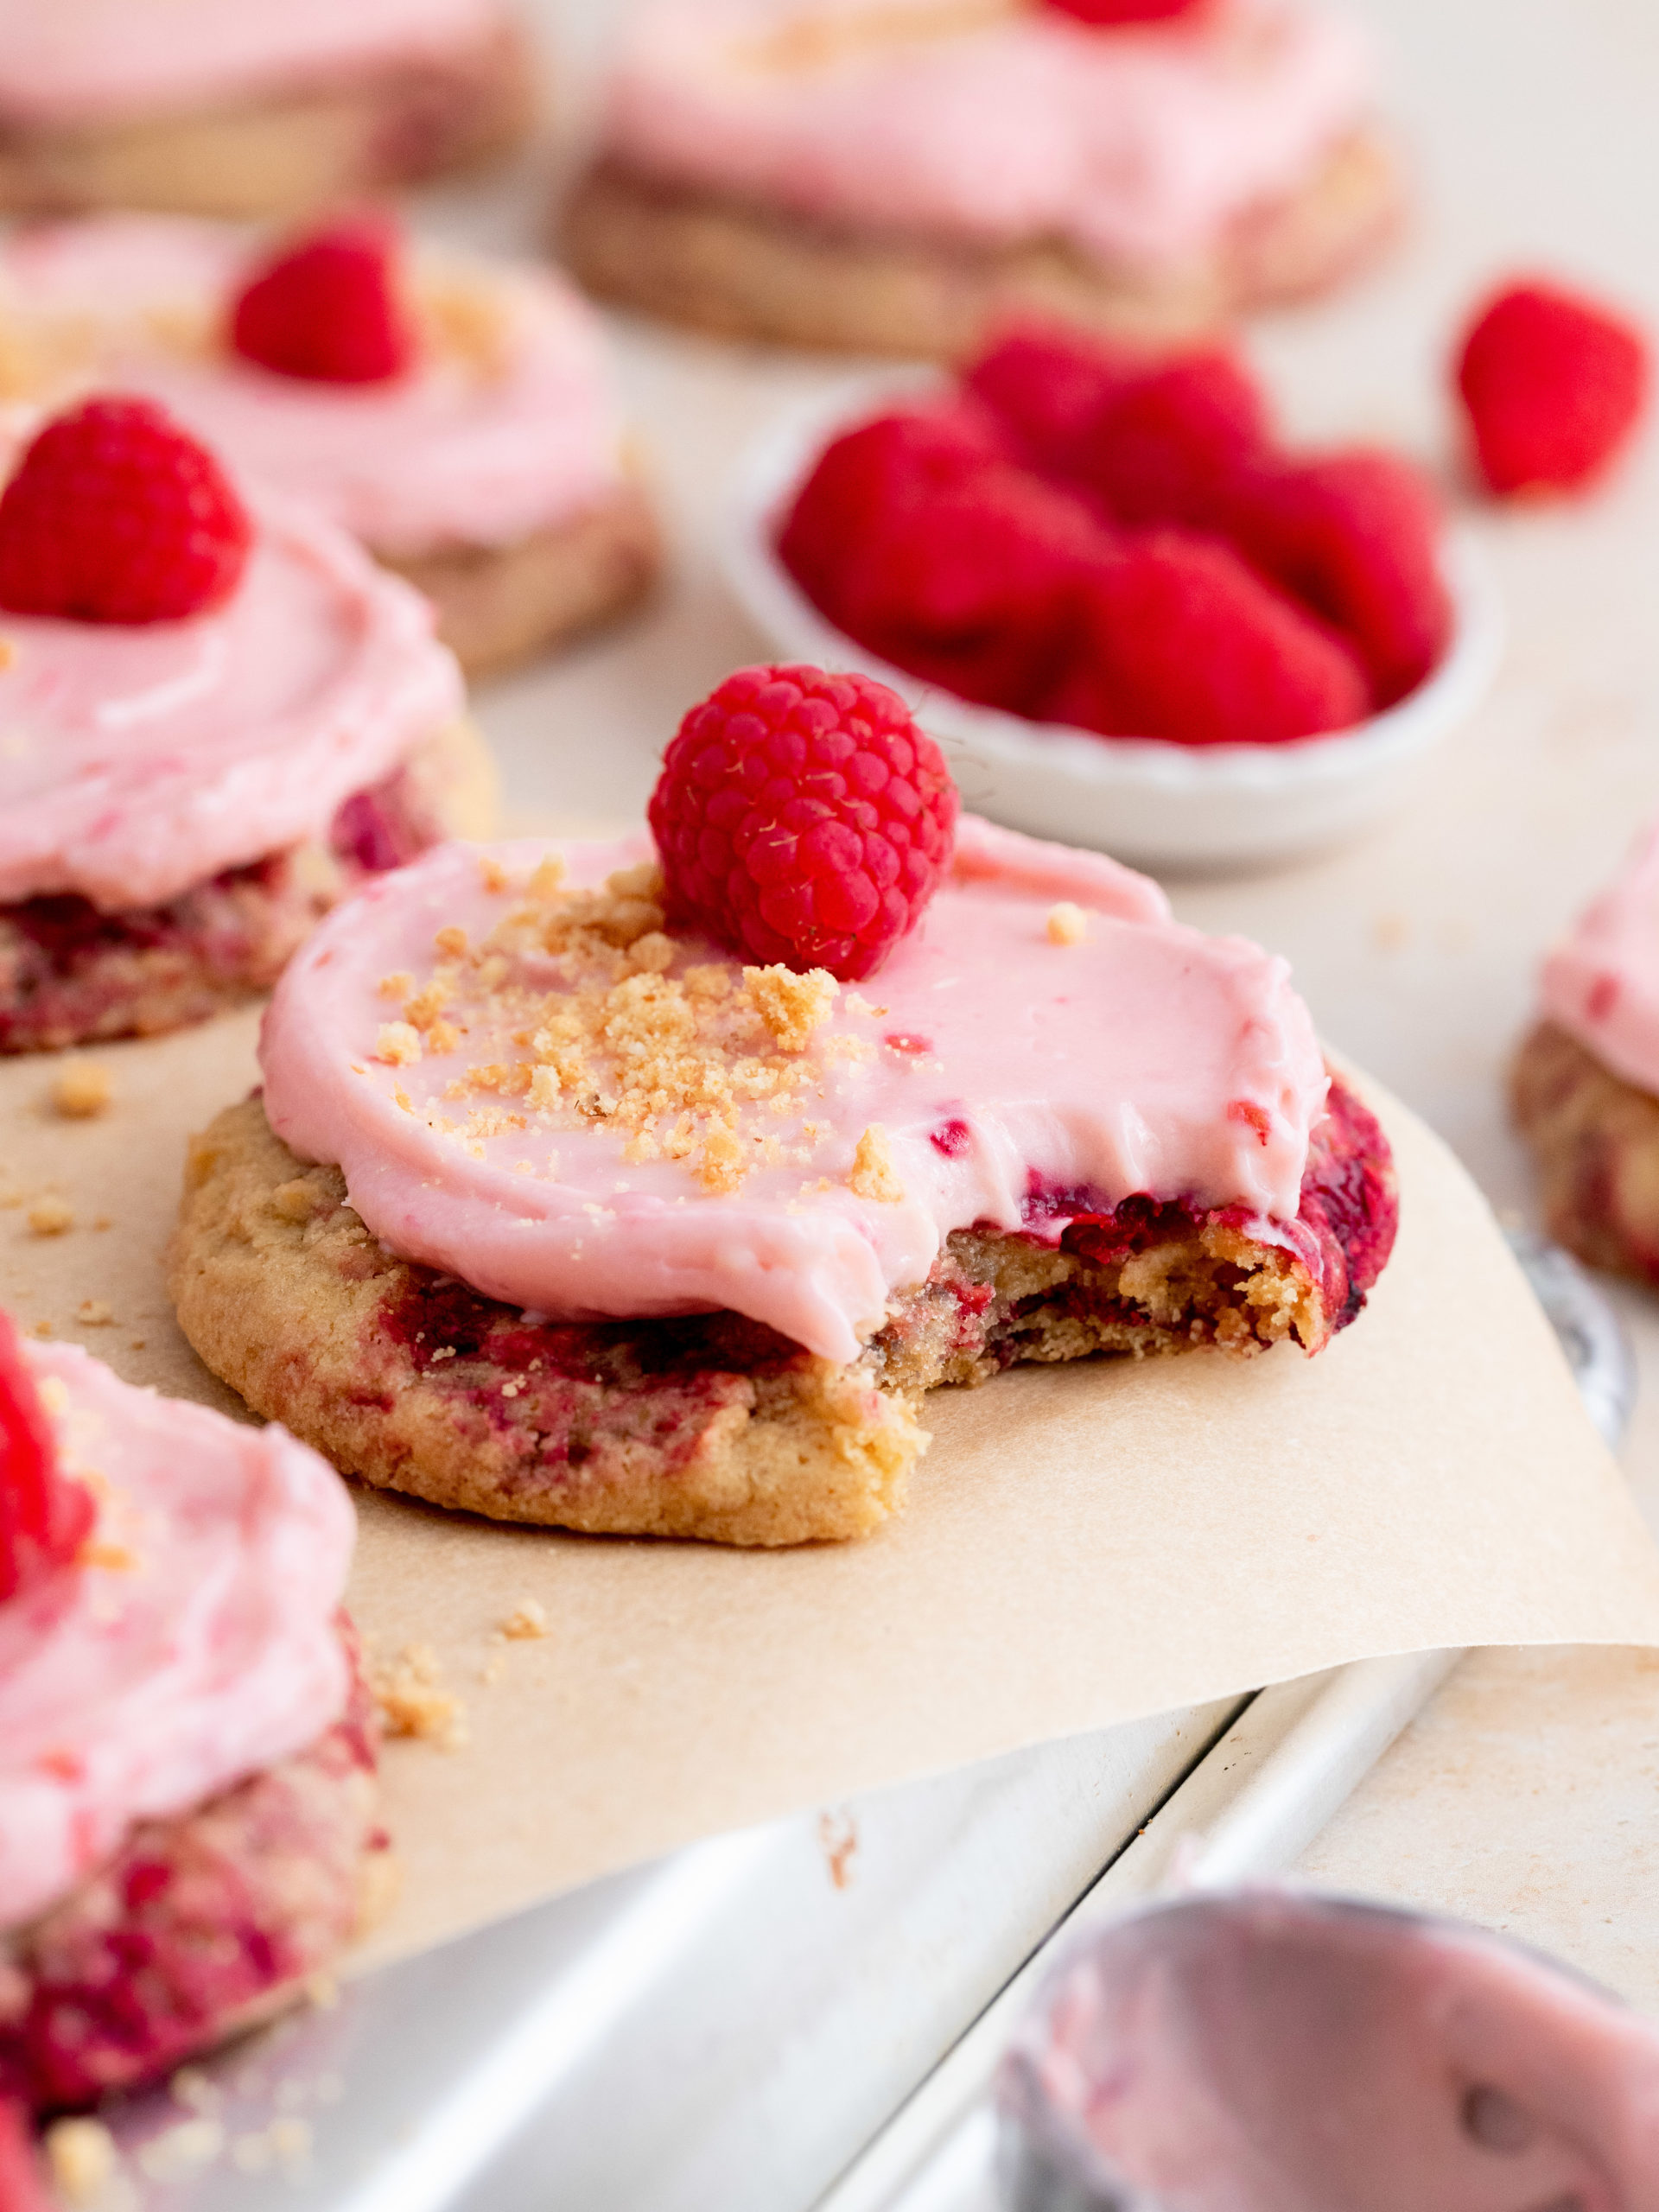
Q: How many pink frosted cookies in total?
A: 7